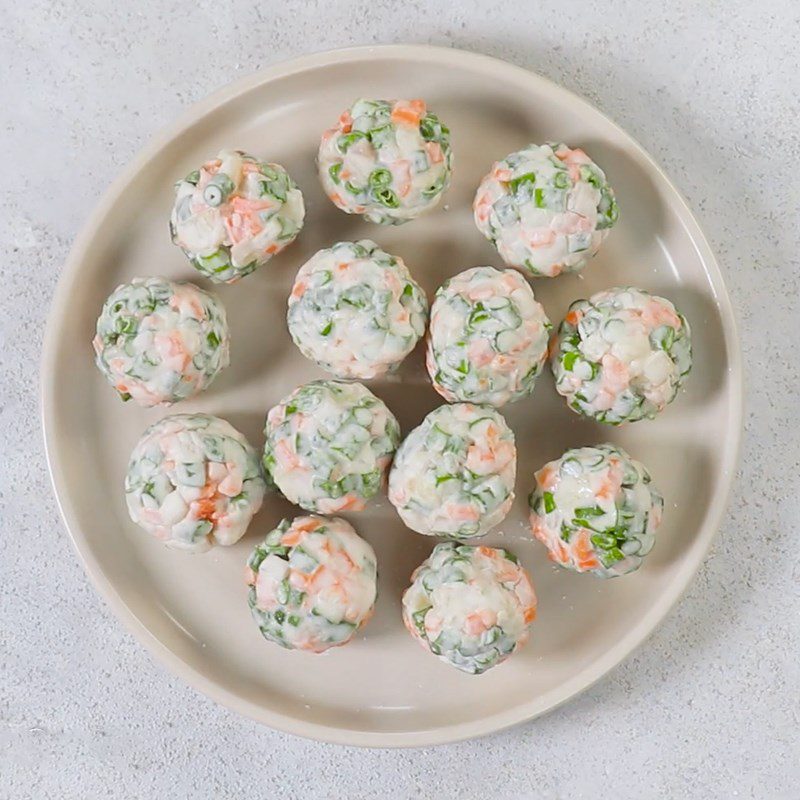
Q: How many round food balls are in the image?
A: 13